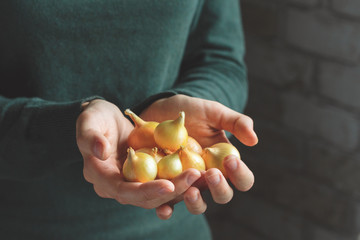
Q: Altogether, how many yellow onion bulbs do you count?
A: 8